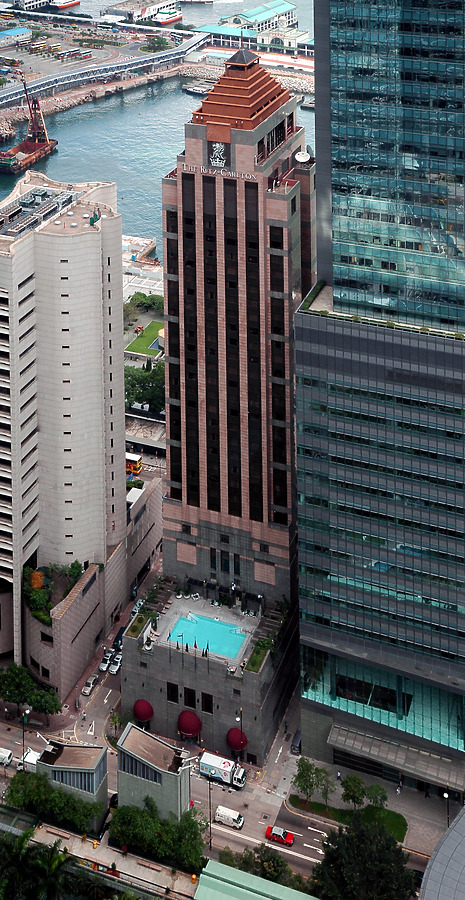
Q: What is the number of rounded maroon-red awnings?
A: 3